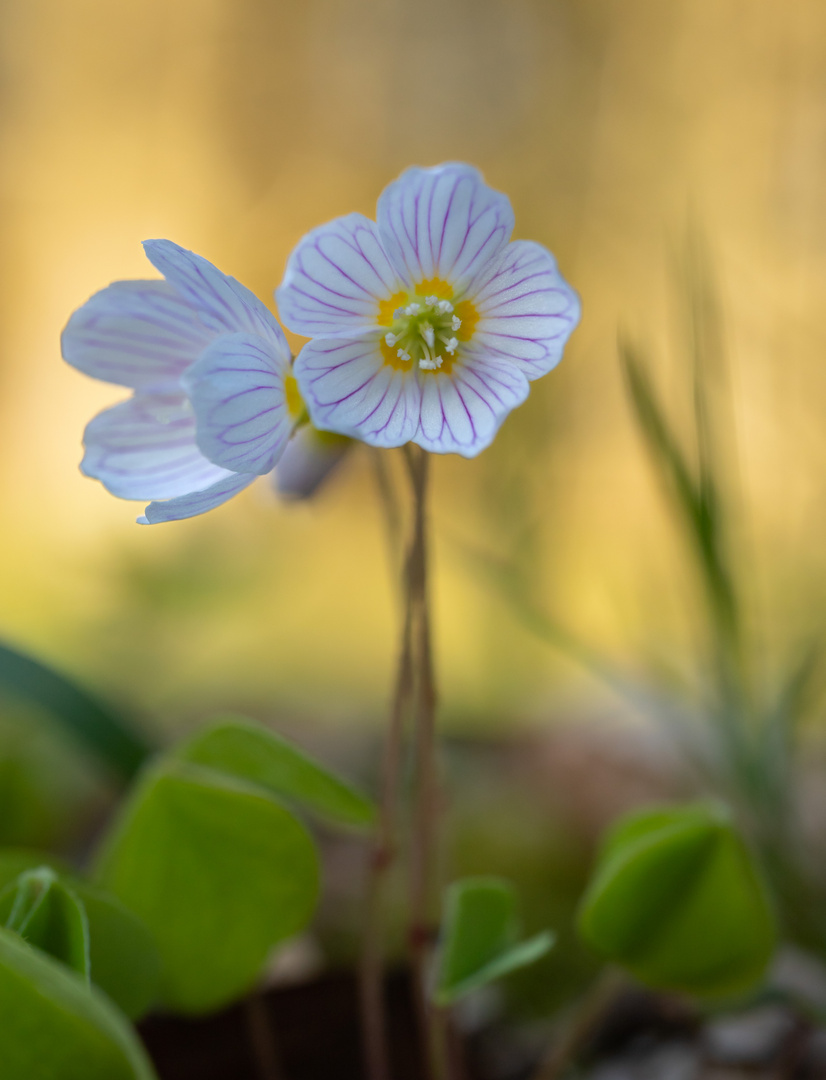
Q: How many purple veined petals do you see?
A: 10